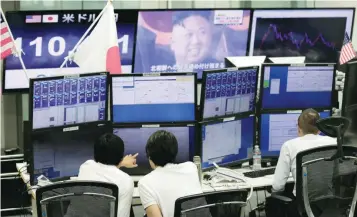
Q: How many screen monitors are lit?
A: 11